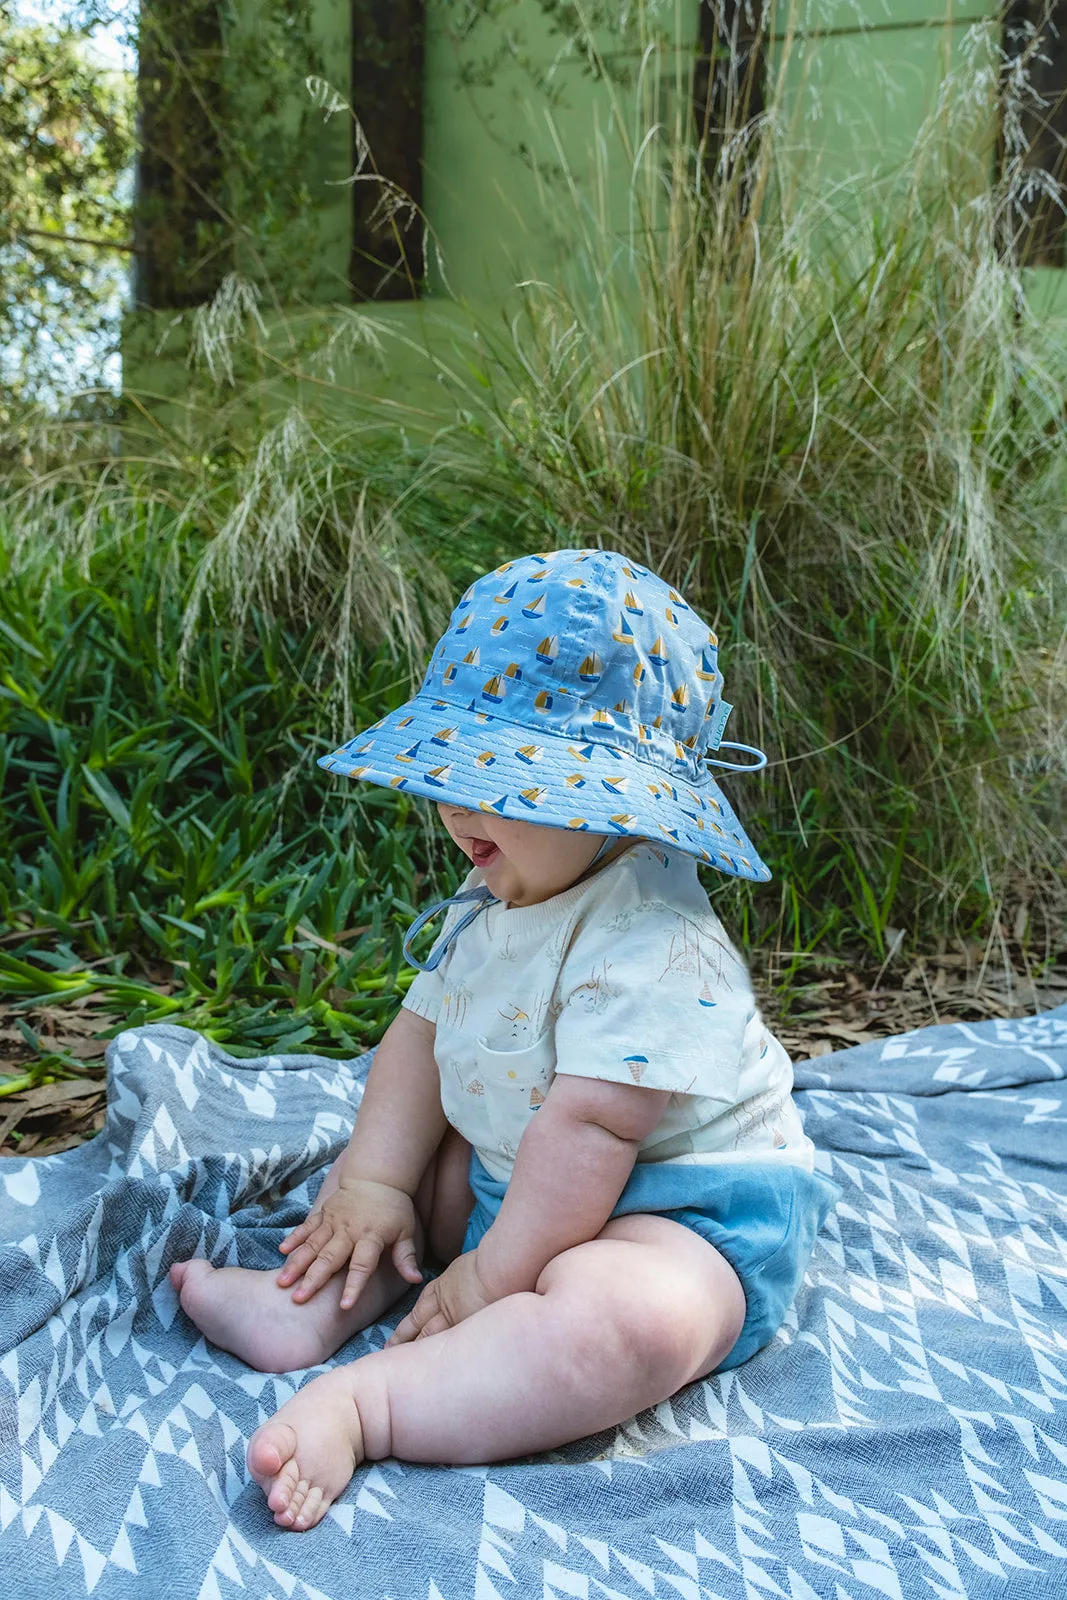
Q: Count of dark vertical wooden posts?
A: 4